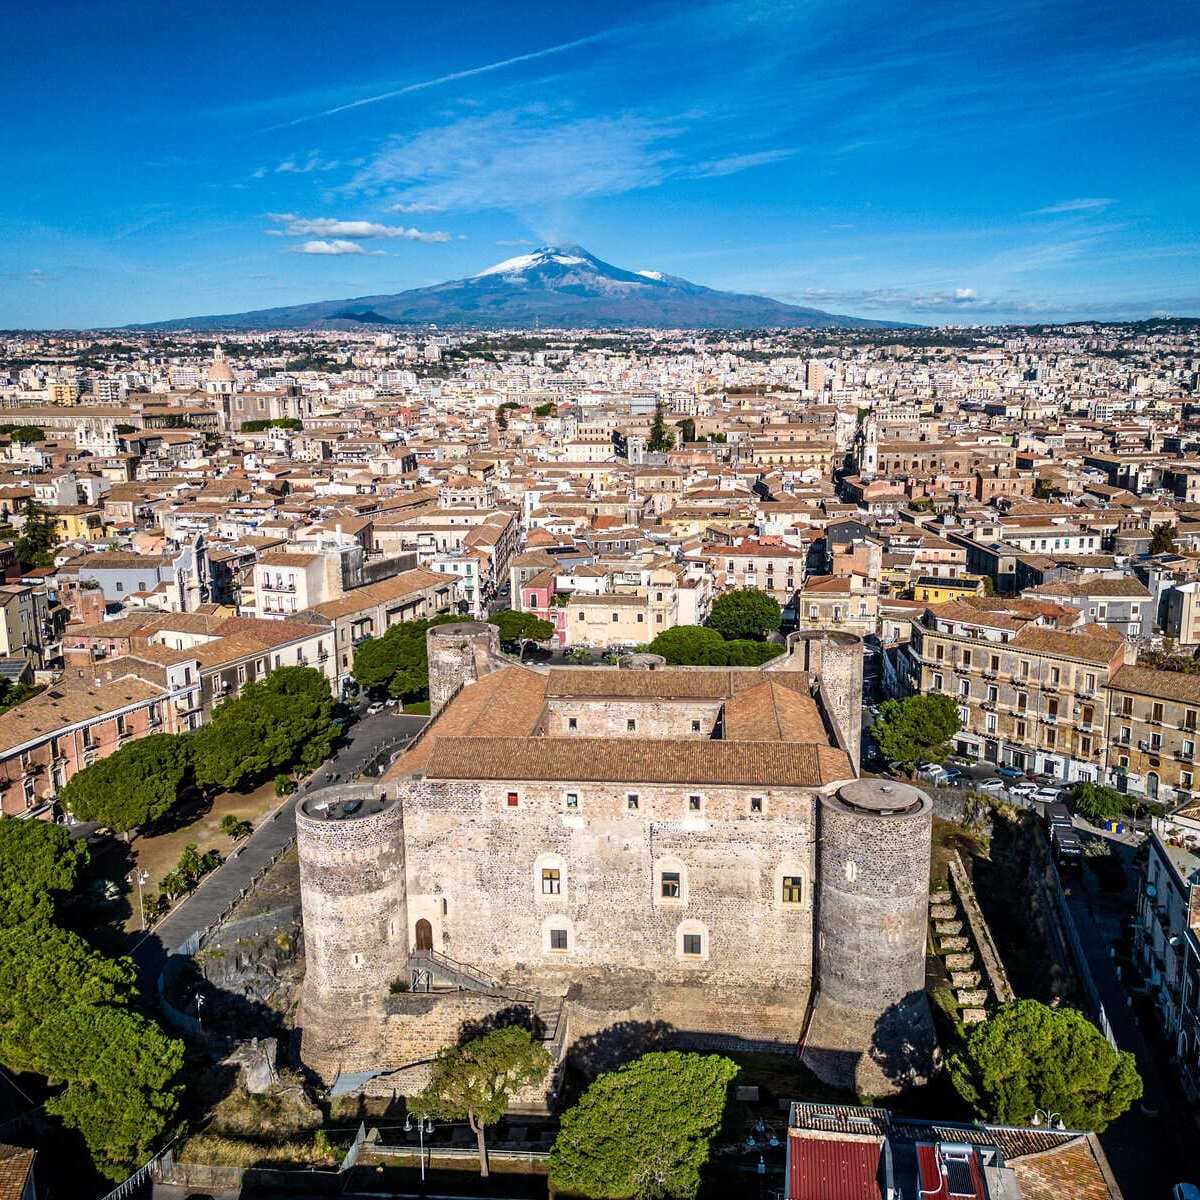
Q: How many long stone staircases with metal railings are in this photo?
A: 1